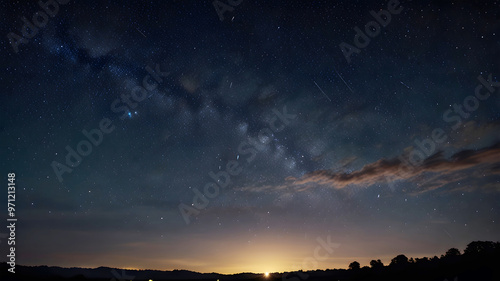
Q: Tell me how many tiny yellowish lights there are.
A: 2